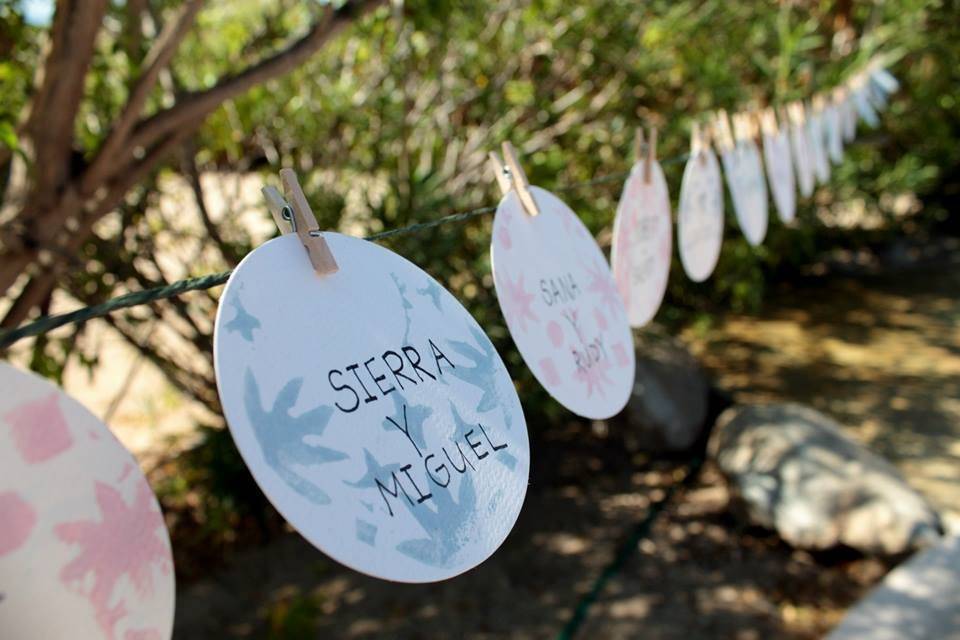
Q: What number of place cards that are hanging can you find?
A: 14